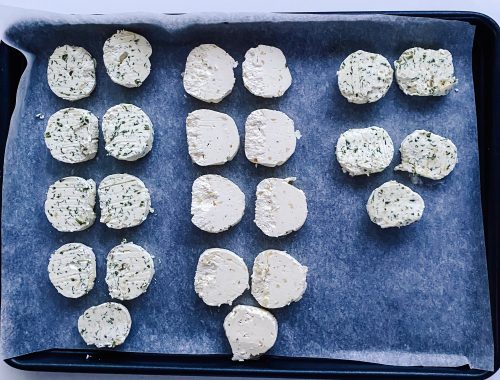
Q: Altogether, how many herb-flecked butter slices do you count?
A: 14